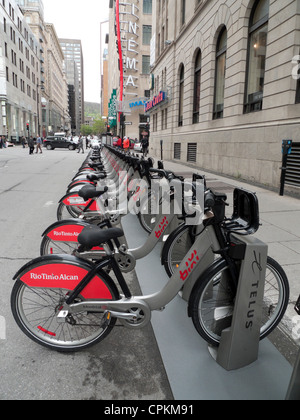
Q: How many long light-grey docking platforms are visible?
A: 1